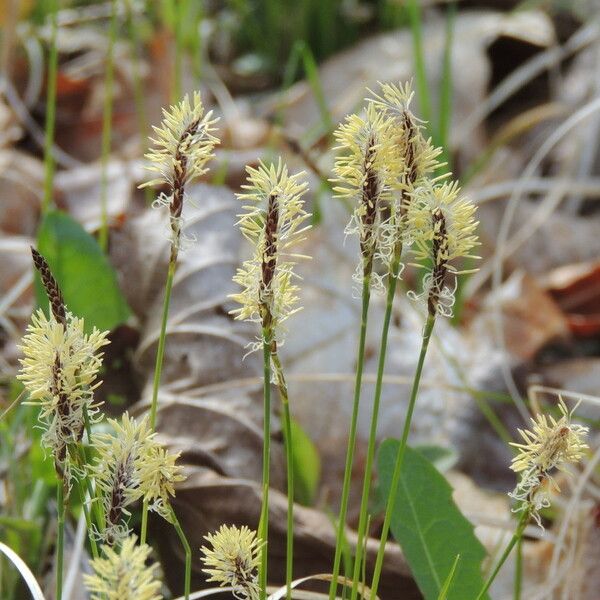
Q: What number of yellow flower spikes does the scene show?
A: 11